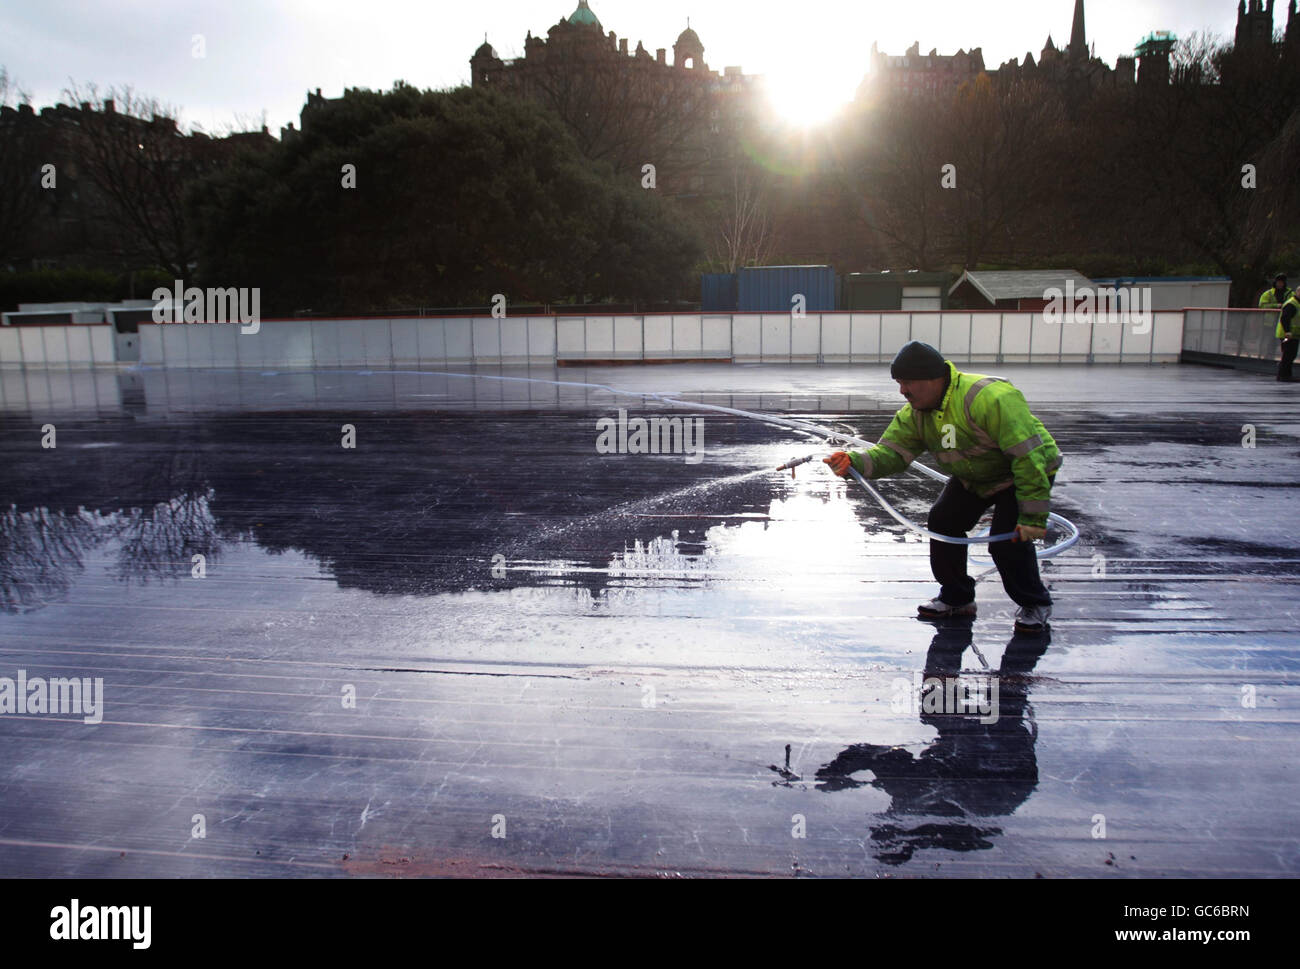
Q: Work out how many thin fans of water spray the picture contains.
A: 1